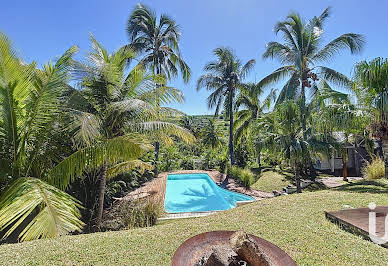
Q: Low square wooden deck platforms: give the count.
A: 1